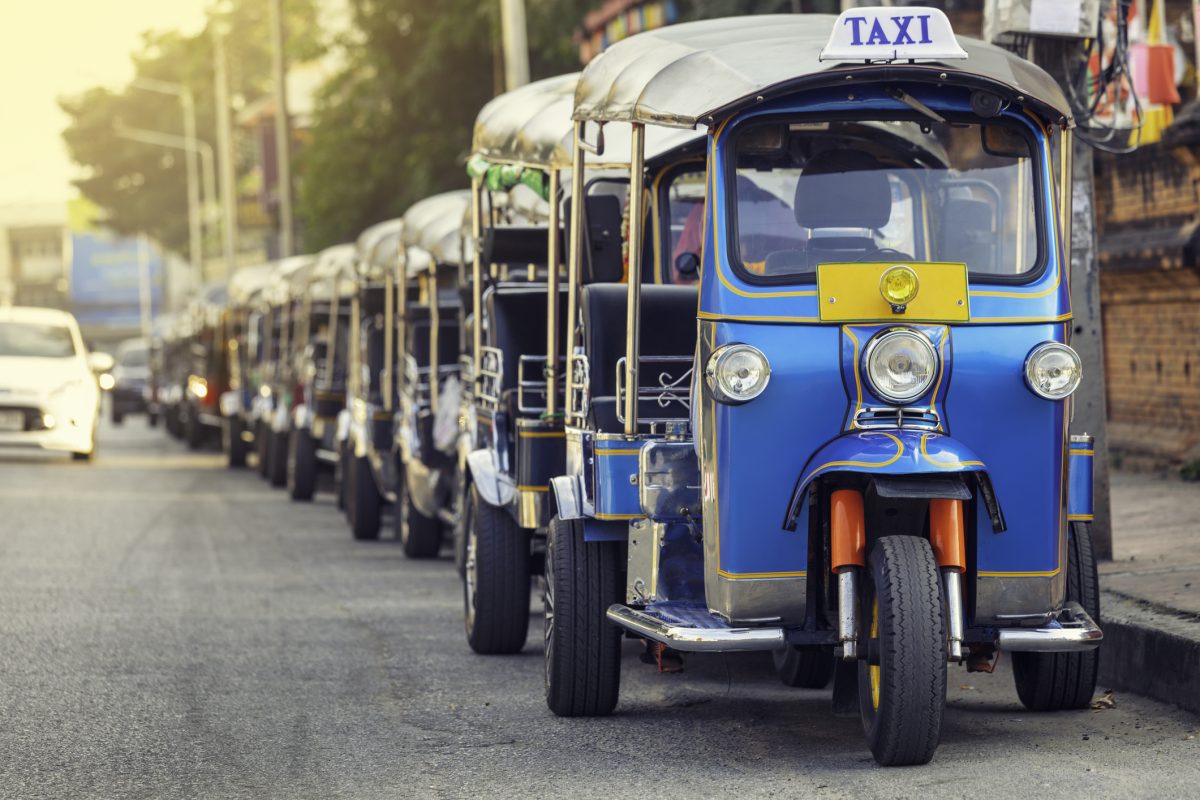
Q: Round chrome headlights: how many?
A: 3